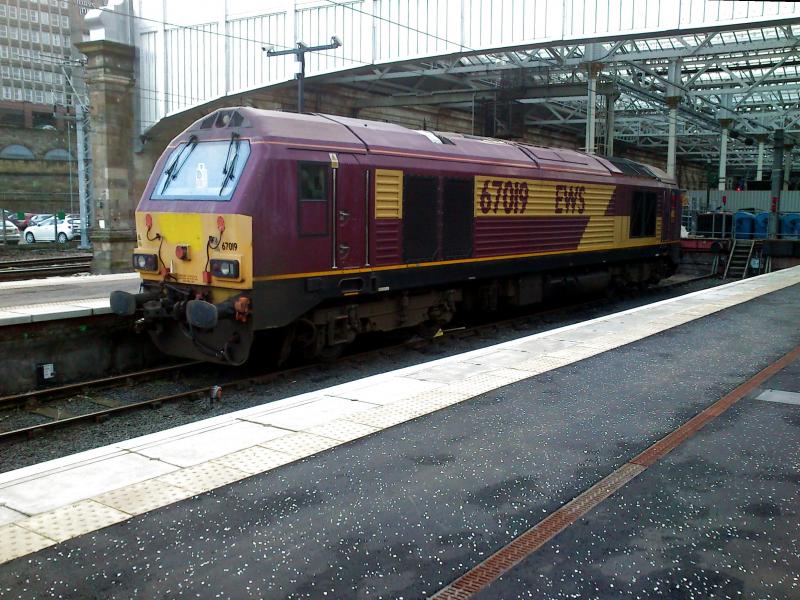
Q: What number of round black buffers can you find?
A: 2